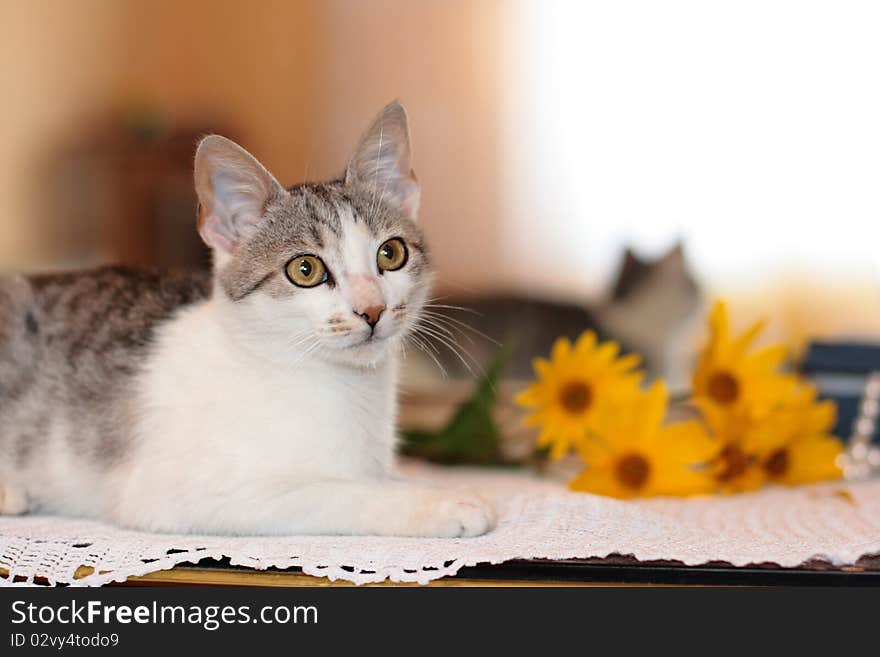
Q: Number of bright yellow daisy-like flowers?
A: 5